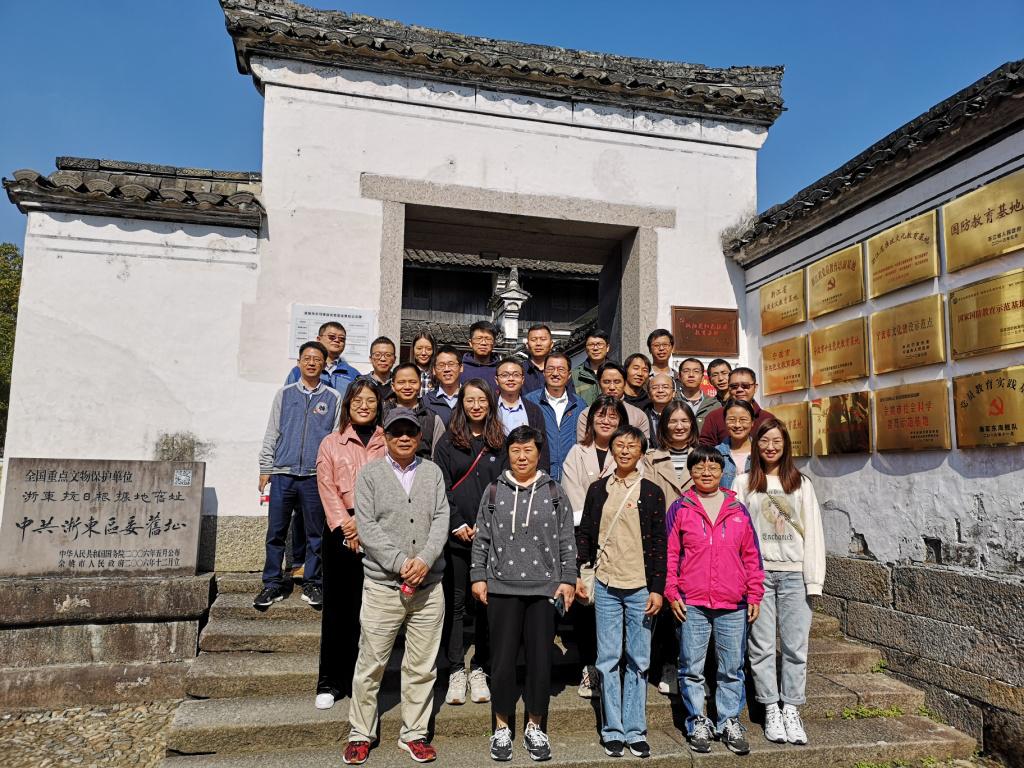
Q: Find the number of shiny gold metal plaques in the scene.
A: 12